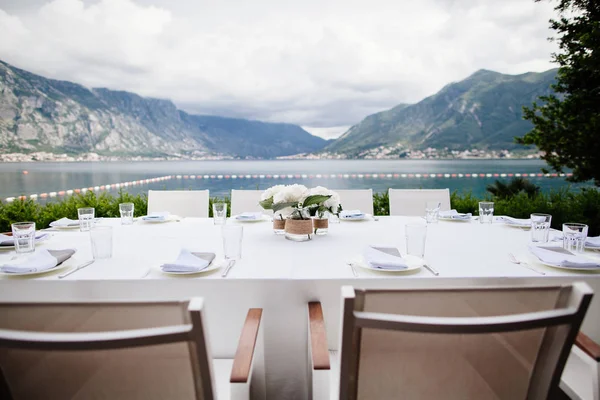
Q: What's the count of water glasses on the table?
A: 11